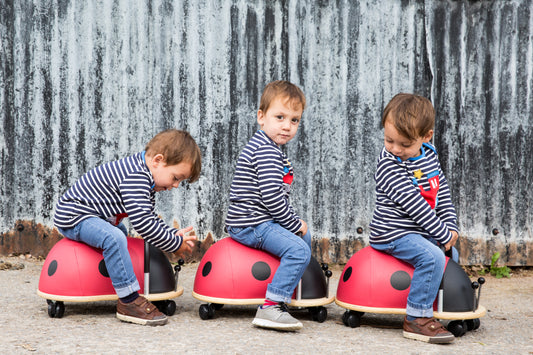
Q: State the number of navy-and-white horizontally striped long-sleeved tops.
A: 3